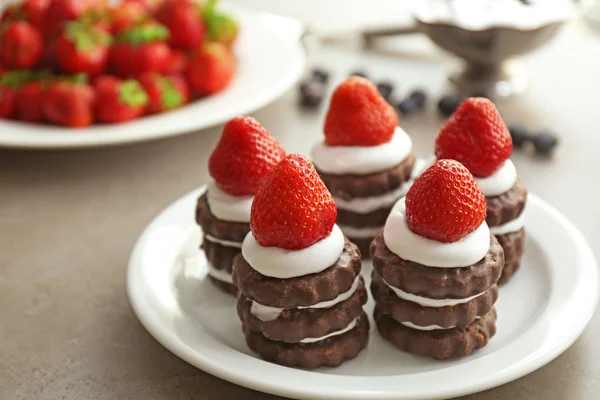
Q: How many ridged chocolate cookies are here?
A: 15